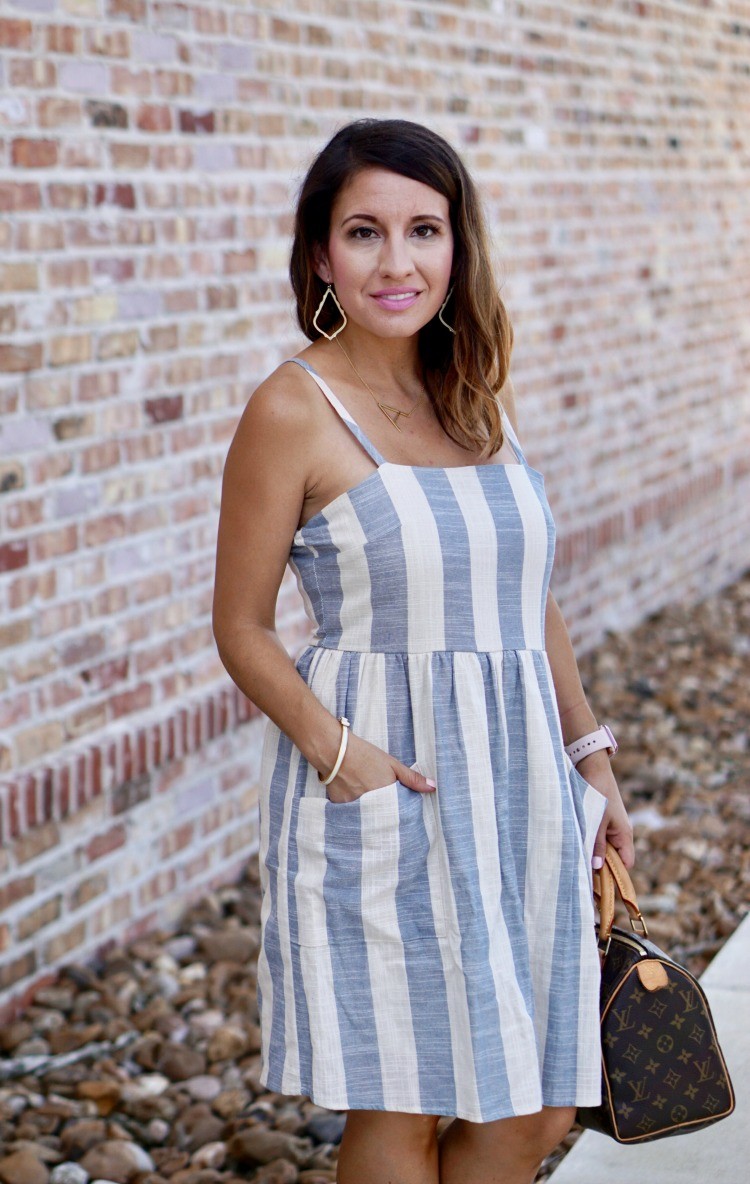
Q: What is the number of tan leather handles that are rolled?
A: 2